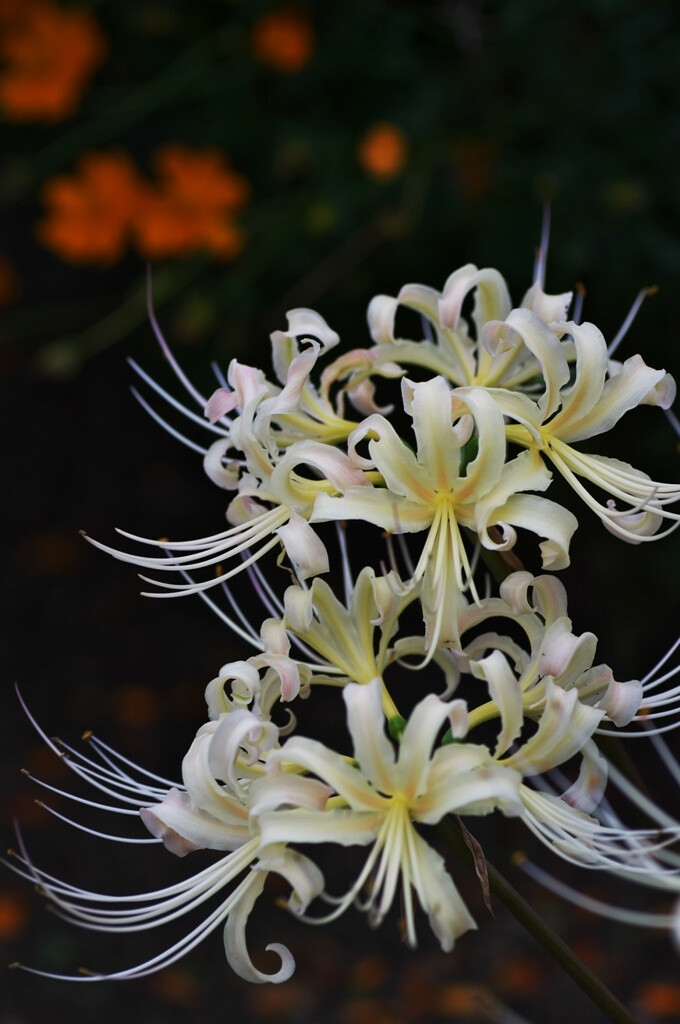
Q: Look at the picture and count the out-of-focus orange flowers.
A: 5